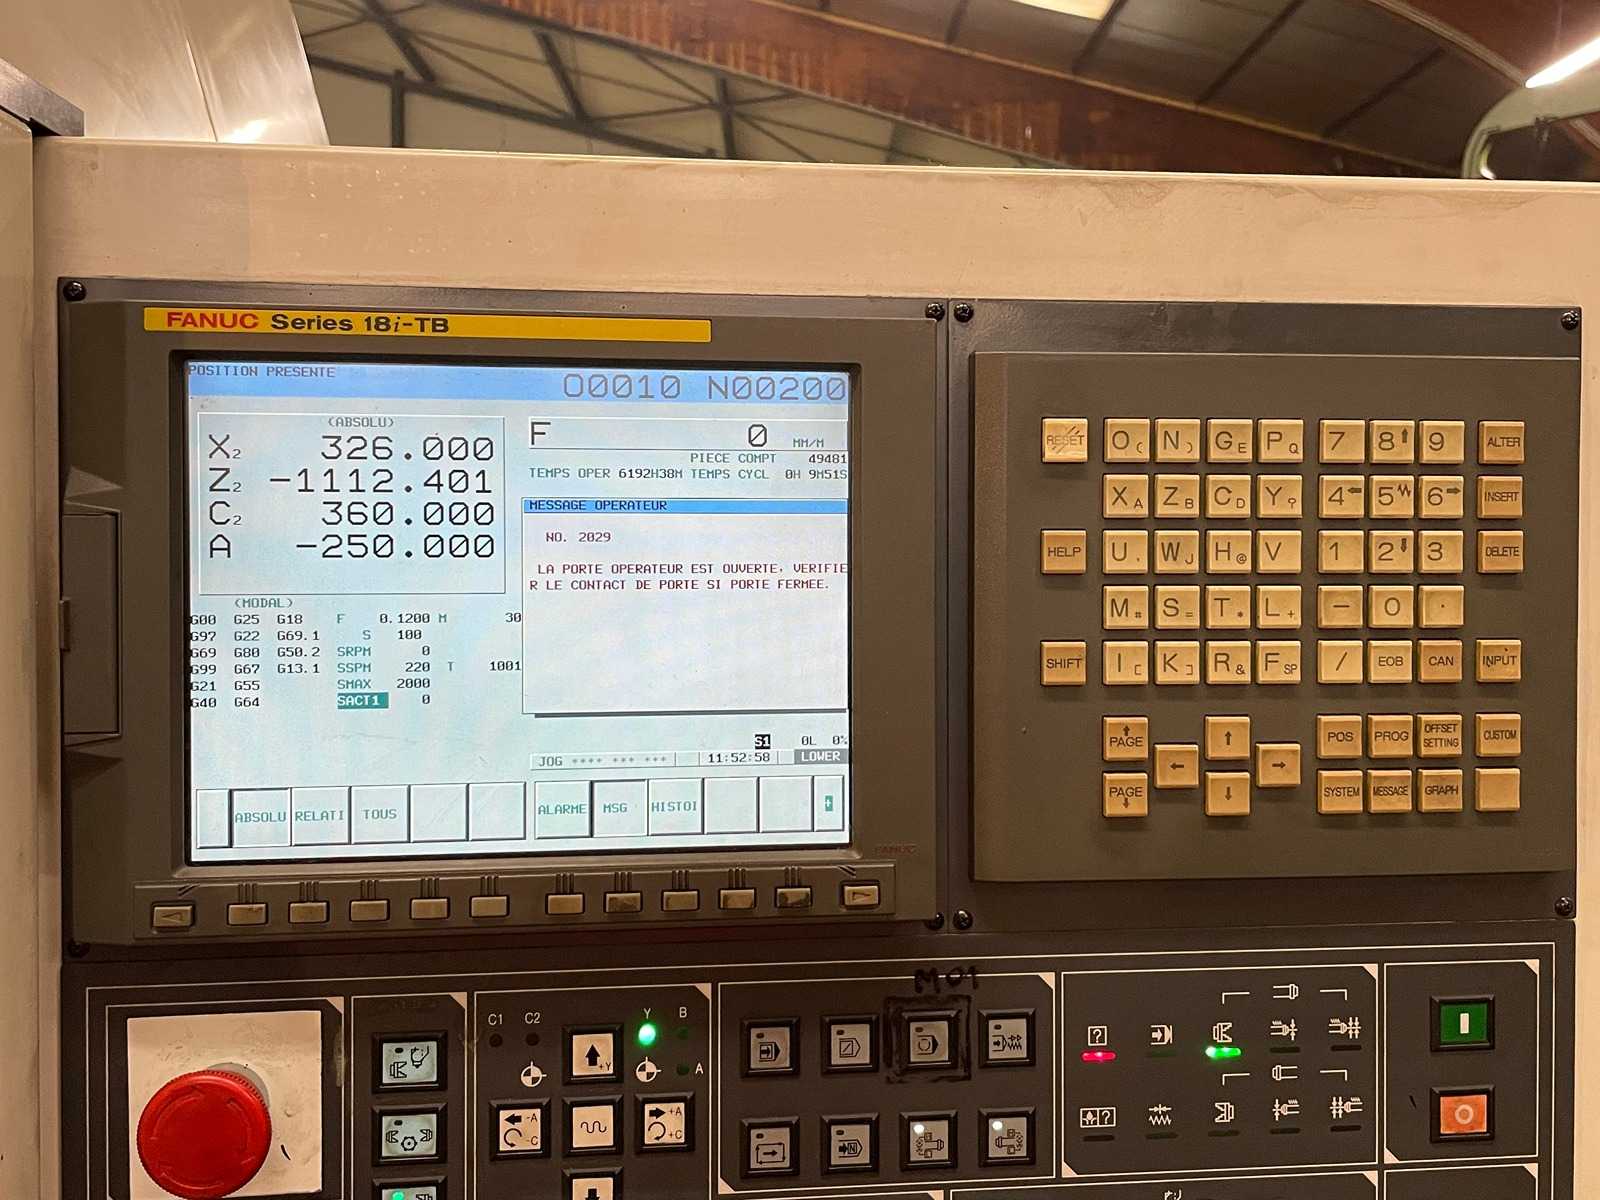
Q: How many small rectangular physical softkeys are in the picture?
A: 12